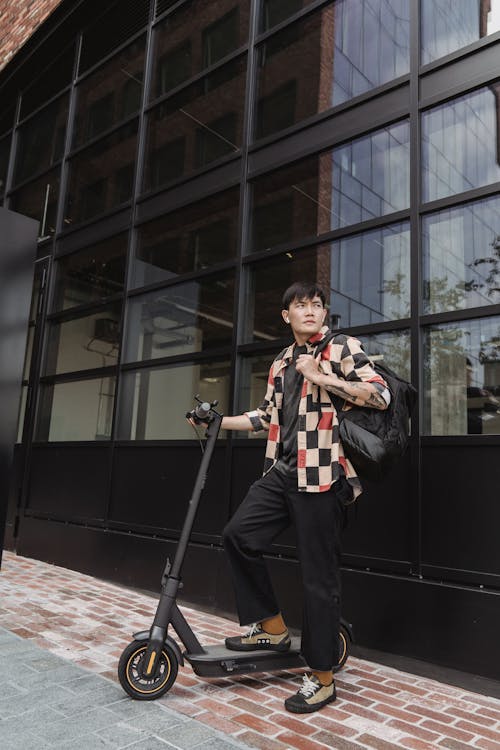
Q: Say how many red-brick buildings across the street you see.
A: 1